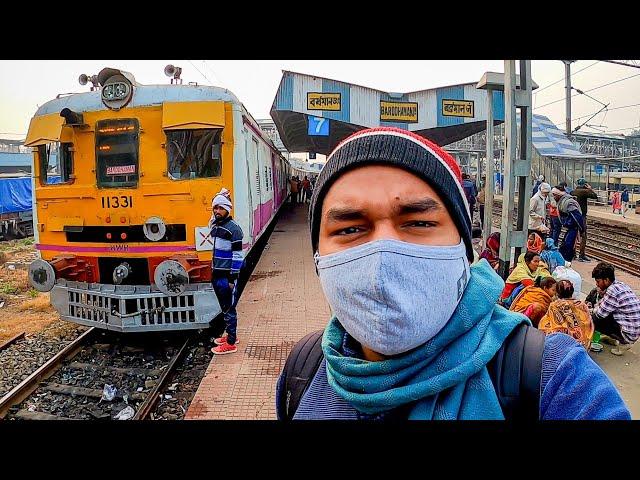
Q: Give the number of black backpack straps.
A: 2